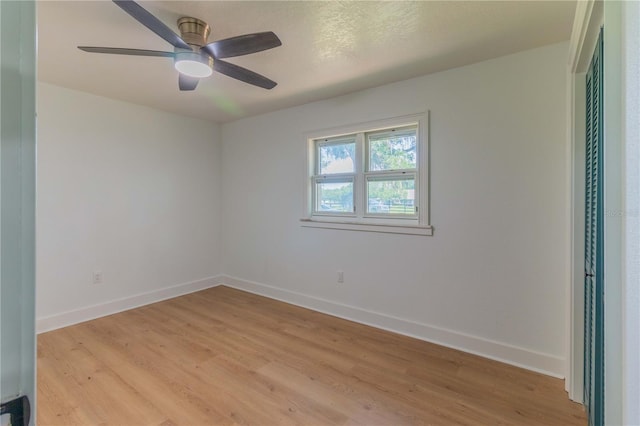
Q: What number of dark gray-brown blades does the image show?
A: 5